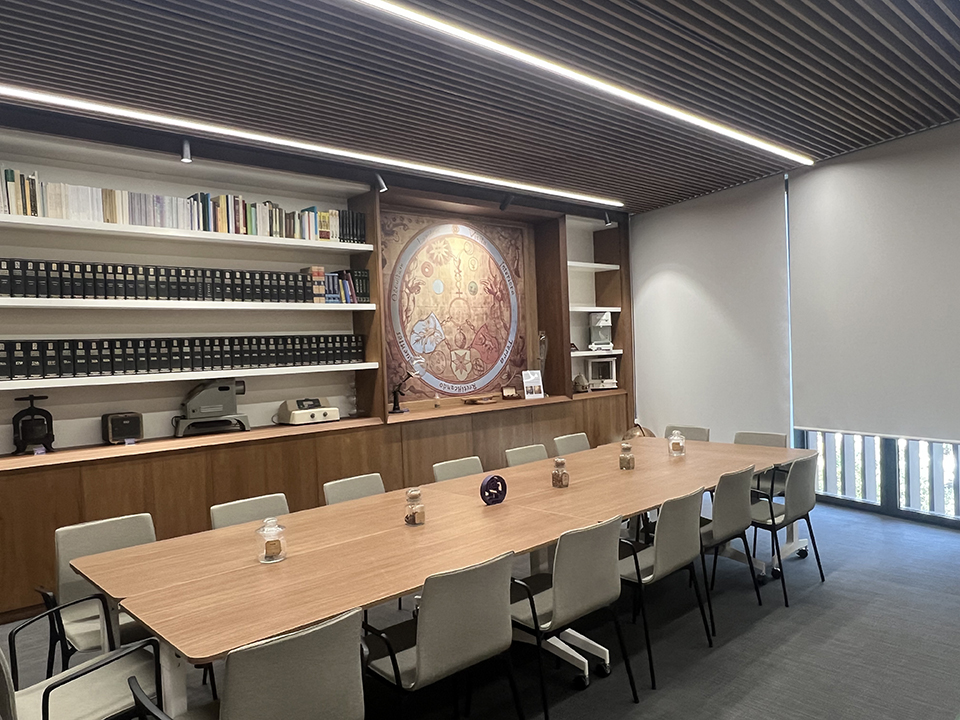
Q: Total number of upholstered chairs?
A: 15